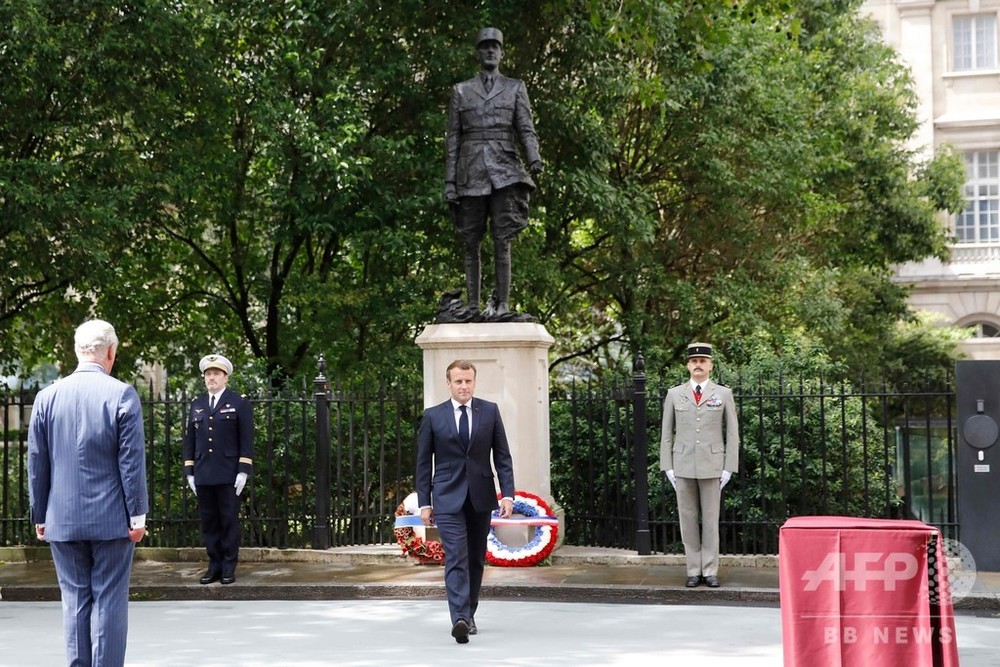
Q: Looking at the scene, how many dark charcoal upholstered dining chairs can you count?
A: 0